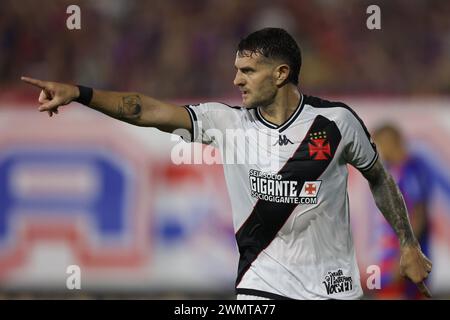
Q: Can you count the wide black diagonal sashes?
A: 1